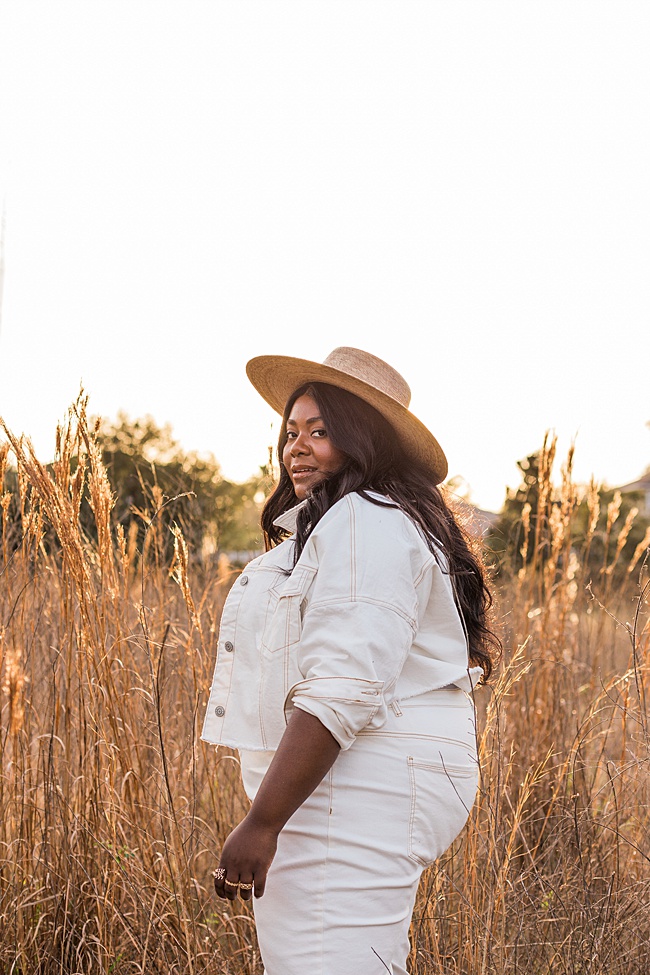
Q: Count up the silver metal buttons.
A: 3